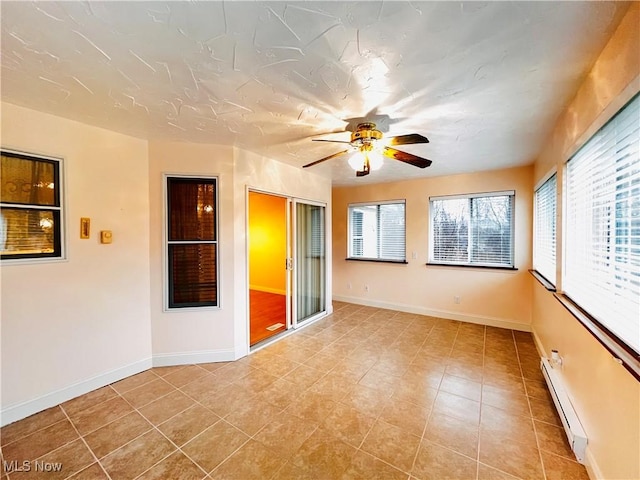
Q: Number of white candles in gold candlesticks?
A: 0